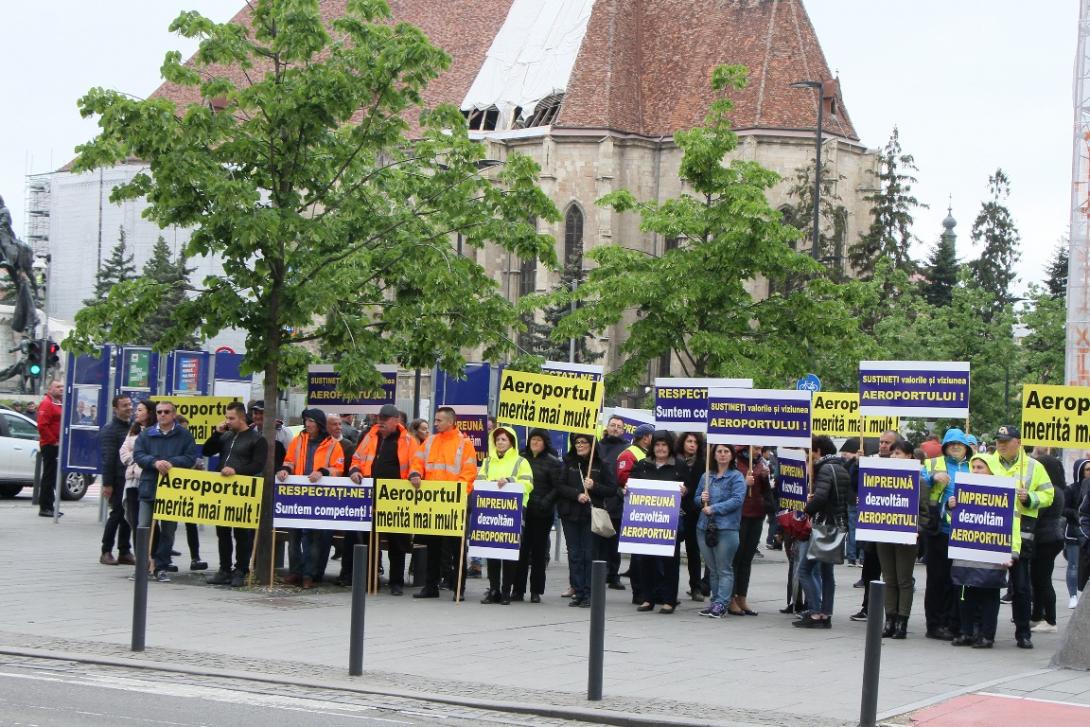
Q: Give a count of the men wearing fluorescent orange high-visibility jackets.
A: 3